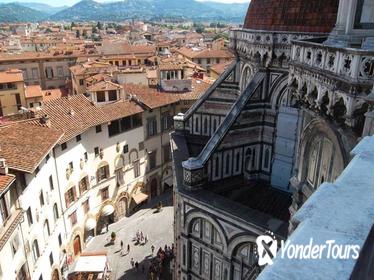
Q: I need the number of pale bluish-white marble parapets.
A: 1